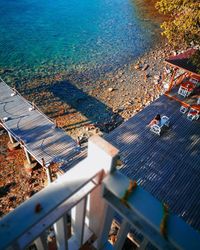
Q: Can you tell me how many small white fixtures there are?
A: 3